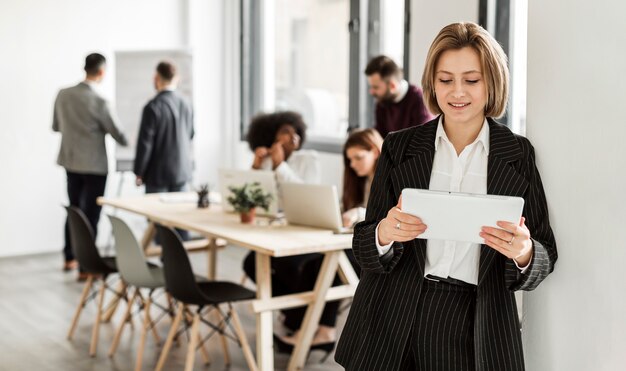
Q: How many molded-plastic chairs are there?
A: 3